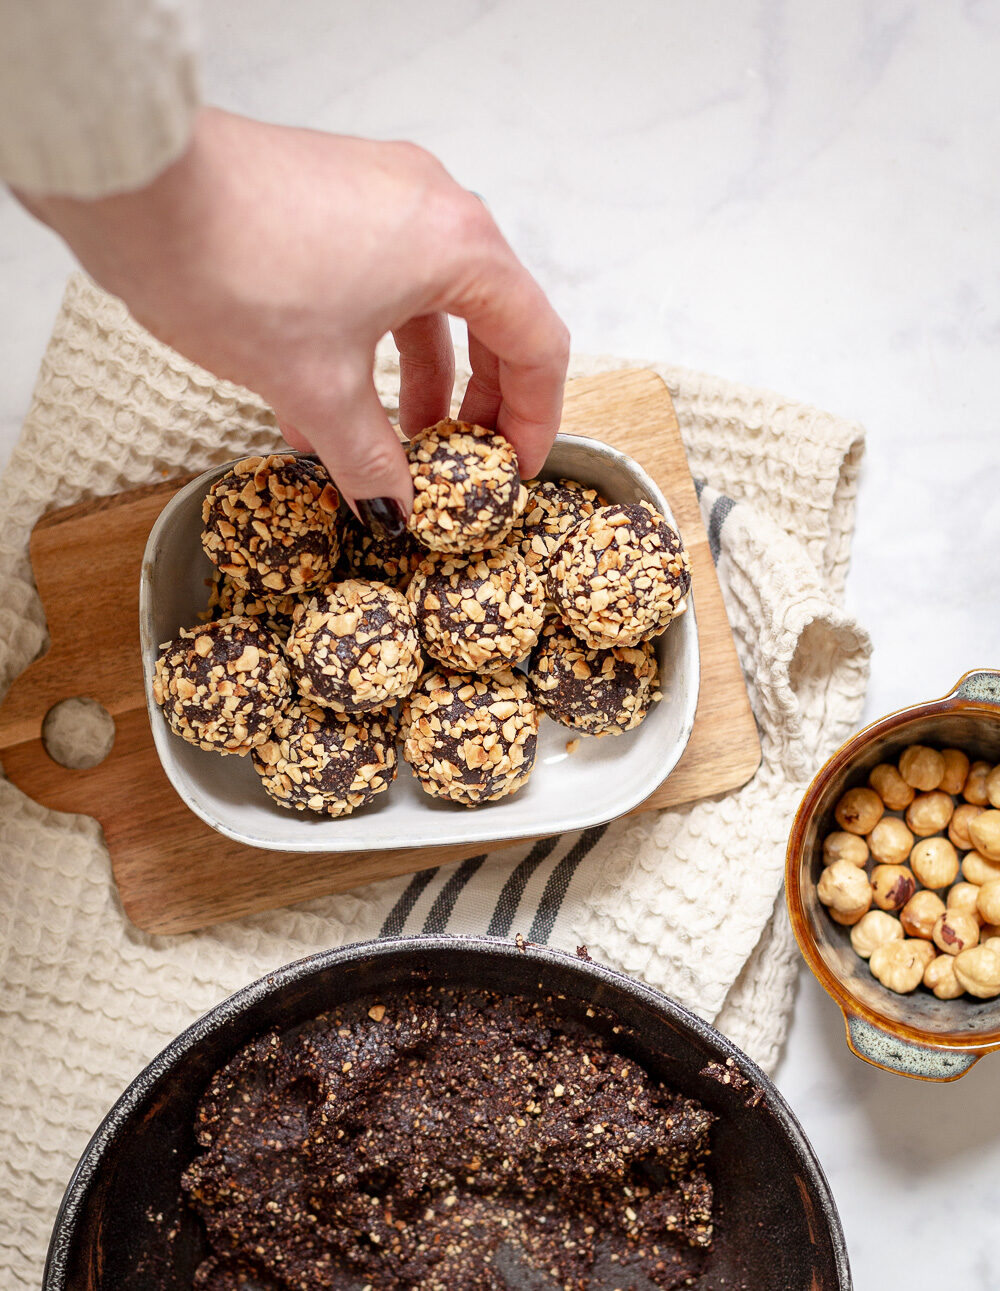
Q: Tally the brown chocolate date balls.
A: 12